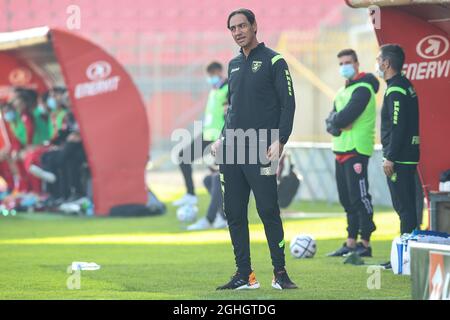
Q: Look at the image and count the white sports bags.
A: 1